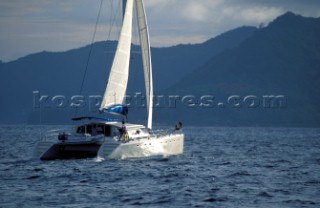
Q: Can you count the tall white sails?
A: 2